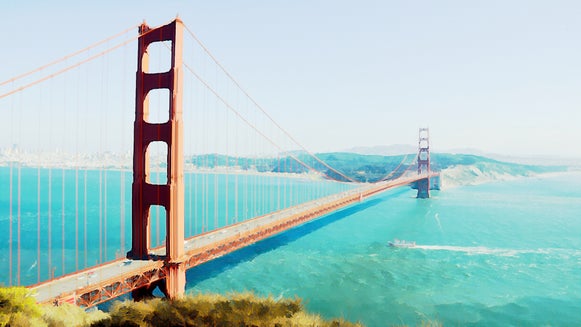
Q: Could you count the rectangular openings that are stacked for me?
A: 4